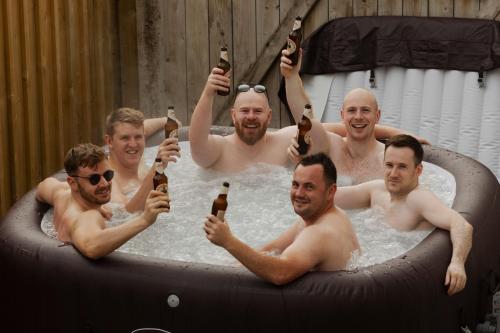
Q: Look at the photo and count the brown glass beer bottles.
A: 6